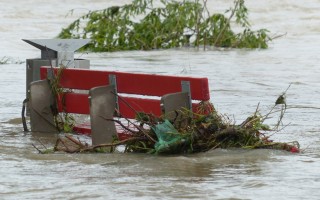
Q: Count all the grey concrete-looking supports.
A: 3